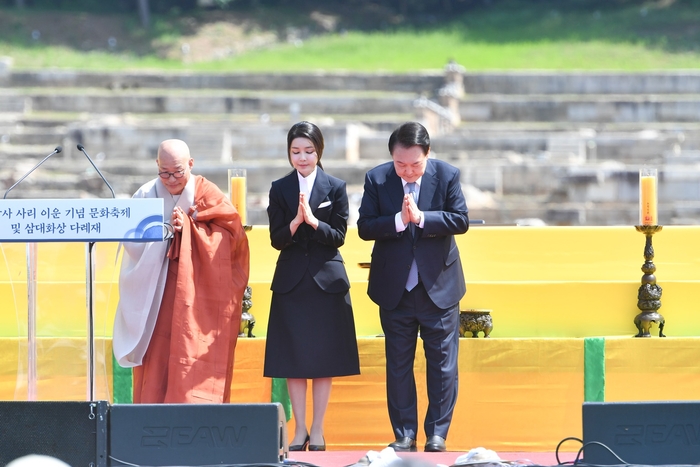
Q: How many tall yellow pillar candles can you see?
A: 2